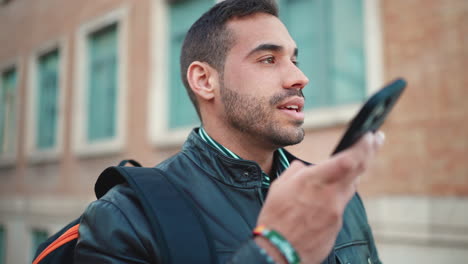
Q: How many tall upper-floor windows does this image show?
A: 5